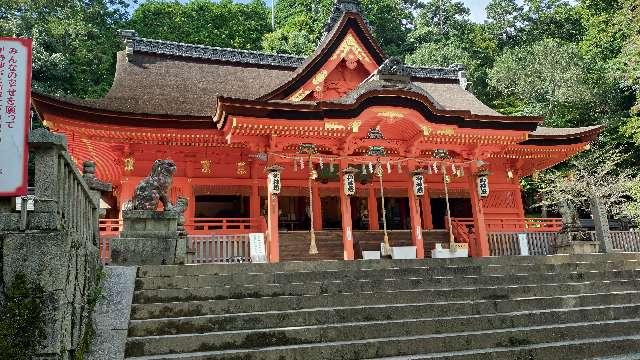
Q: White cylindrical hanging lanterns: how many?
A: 4